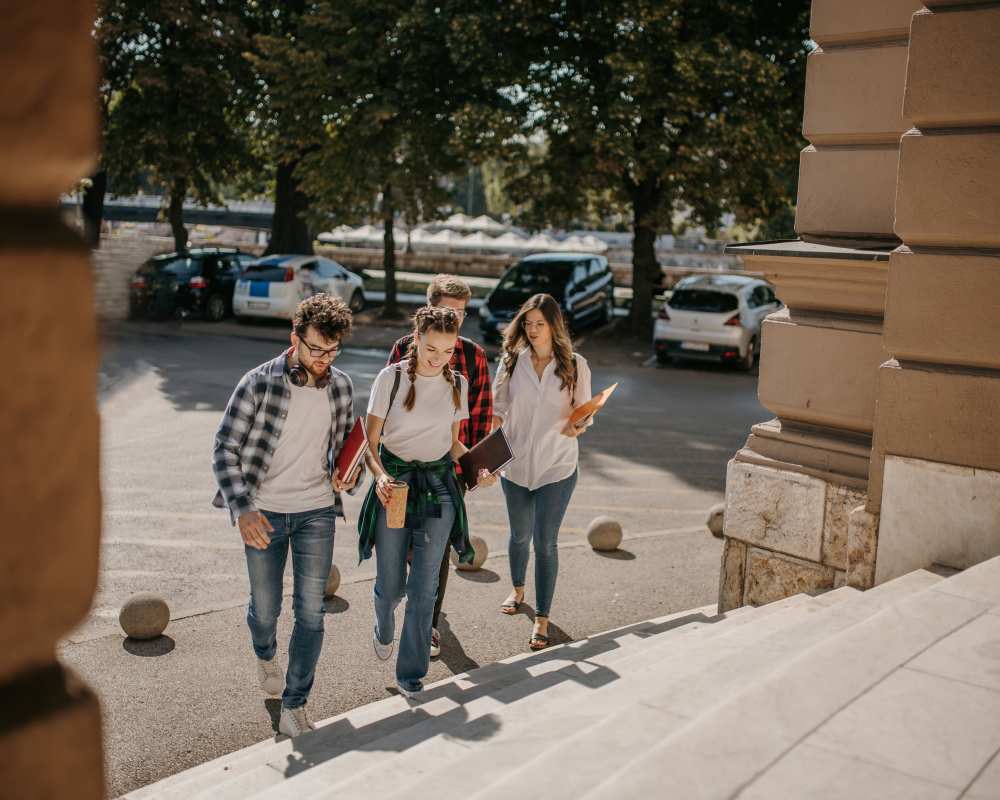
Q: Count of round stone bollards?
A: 5